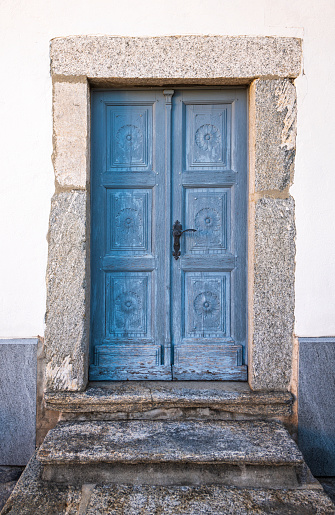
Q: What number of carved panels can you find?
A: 6